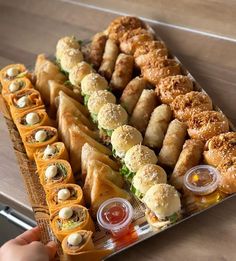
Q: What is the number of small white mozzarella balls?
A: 10